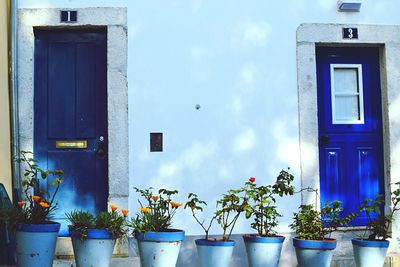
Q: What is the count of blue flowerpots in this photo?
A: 7